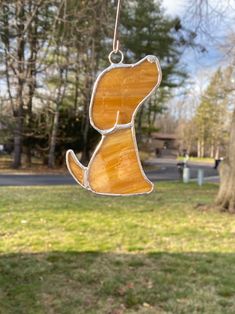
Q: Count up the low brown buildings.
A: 1